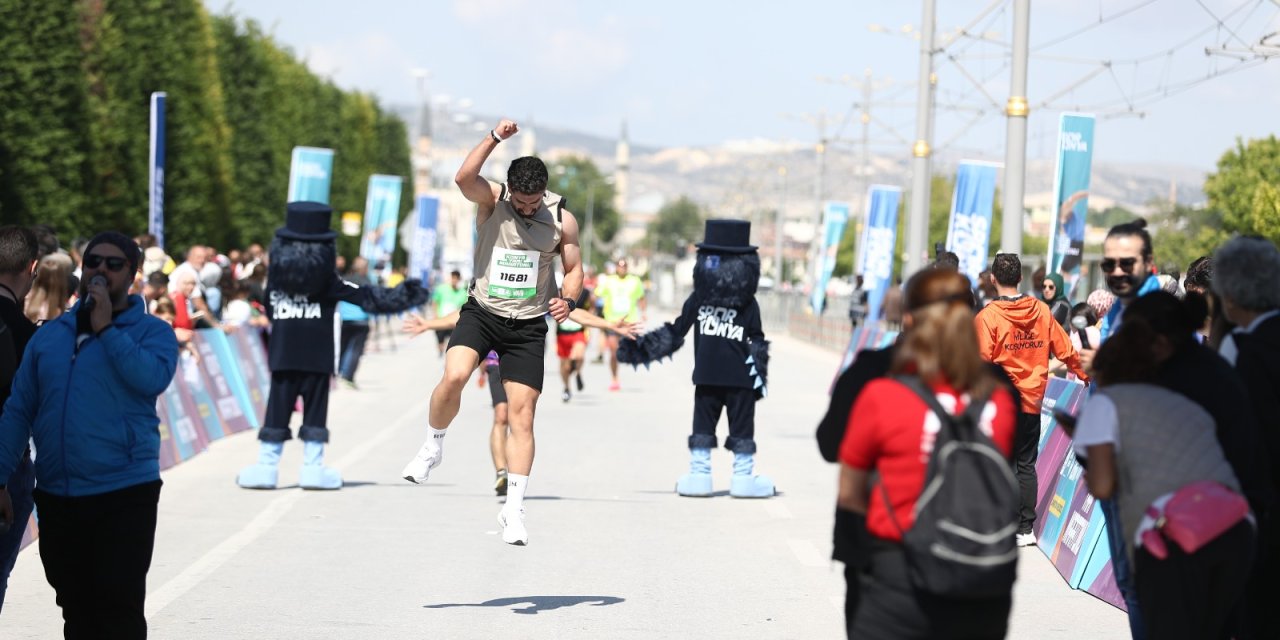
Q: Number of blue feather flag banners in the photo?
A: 8